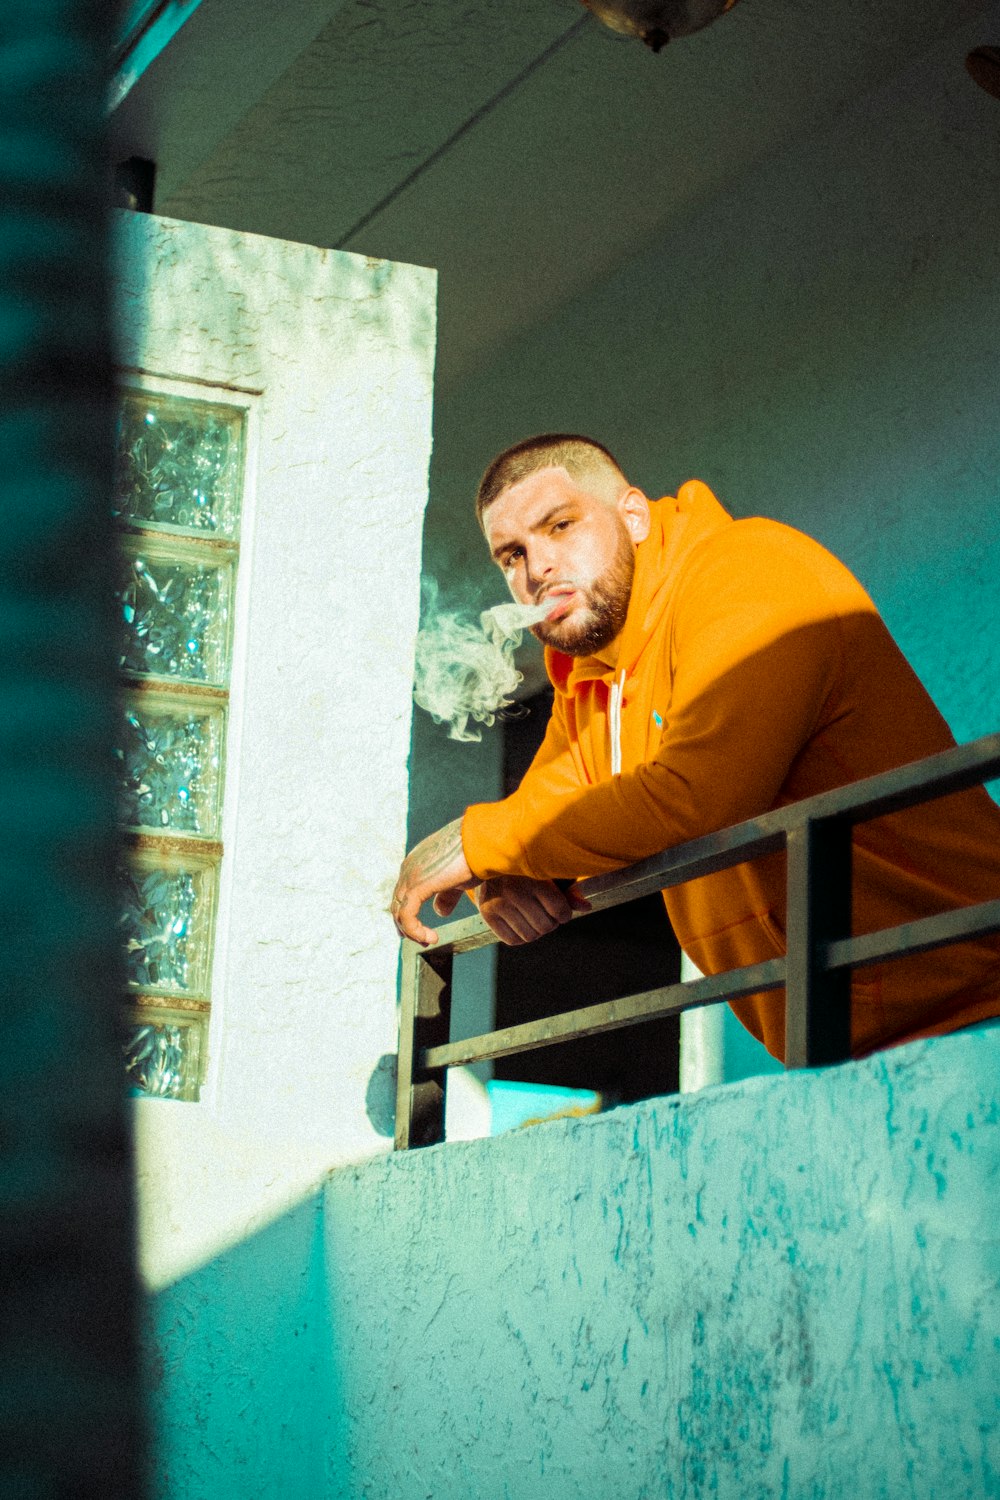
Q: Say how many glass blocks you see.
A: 5